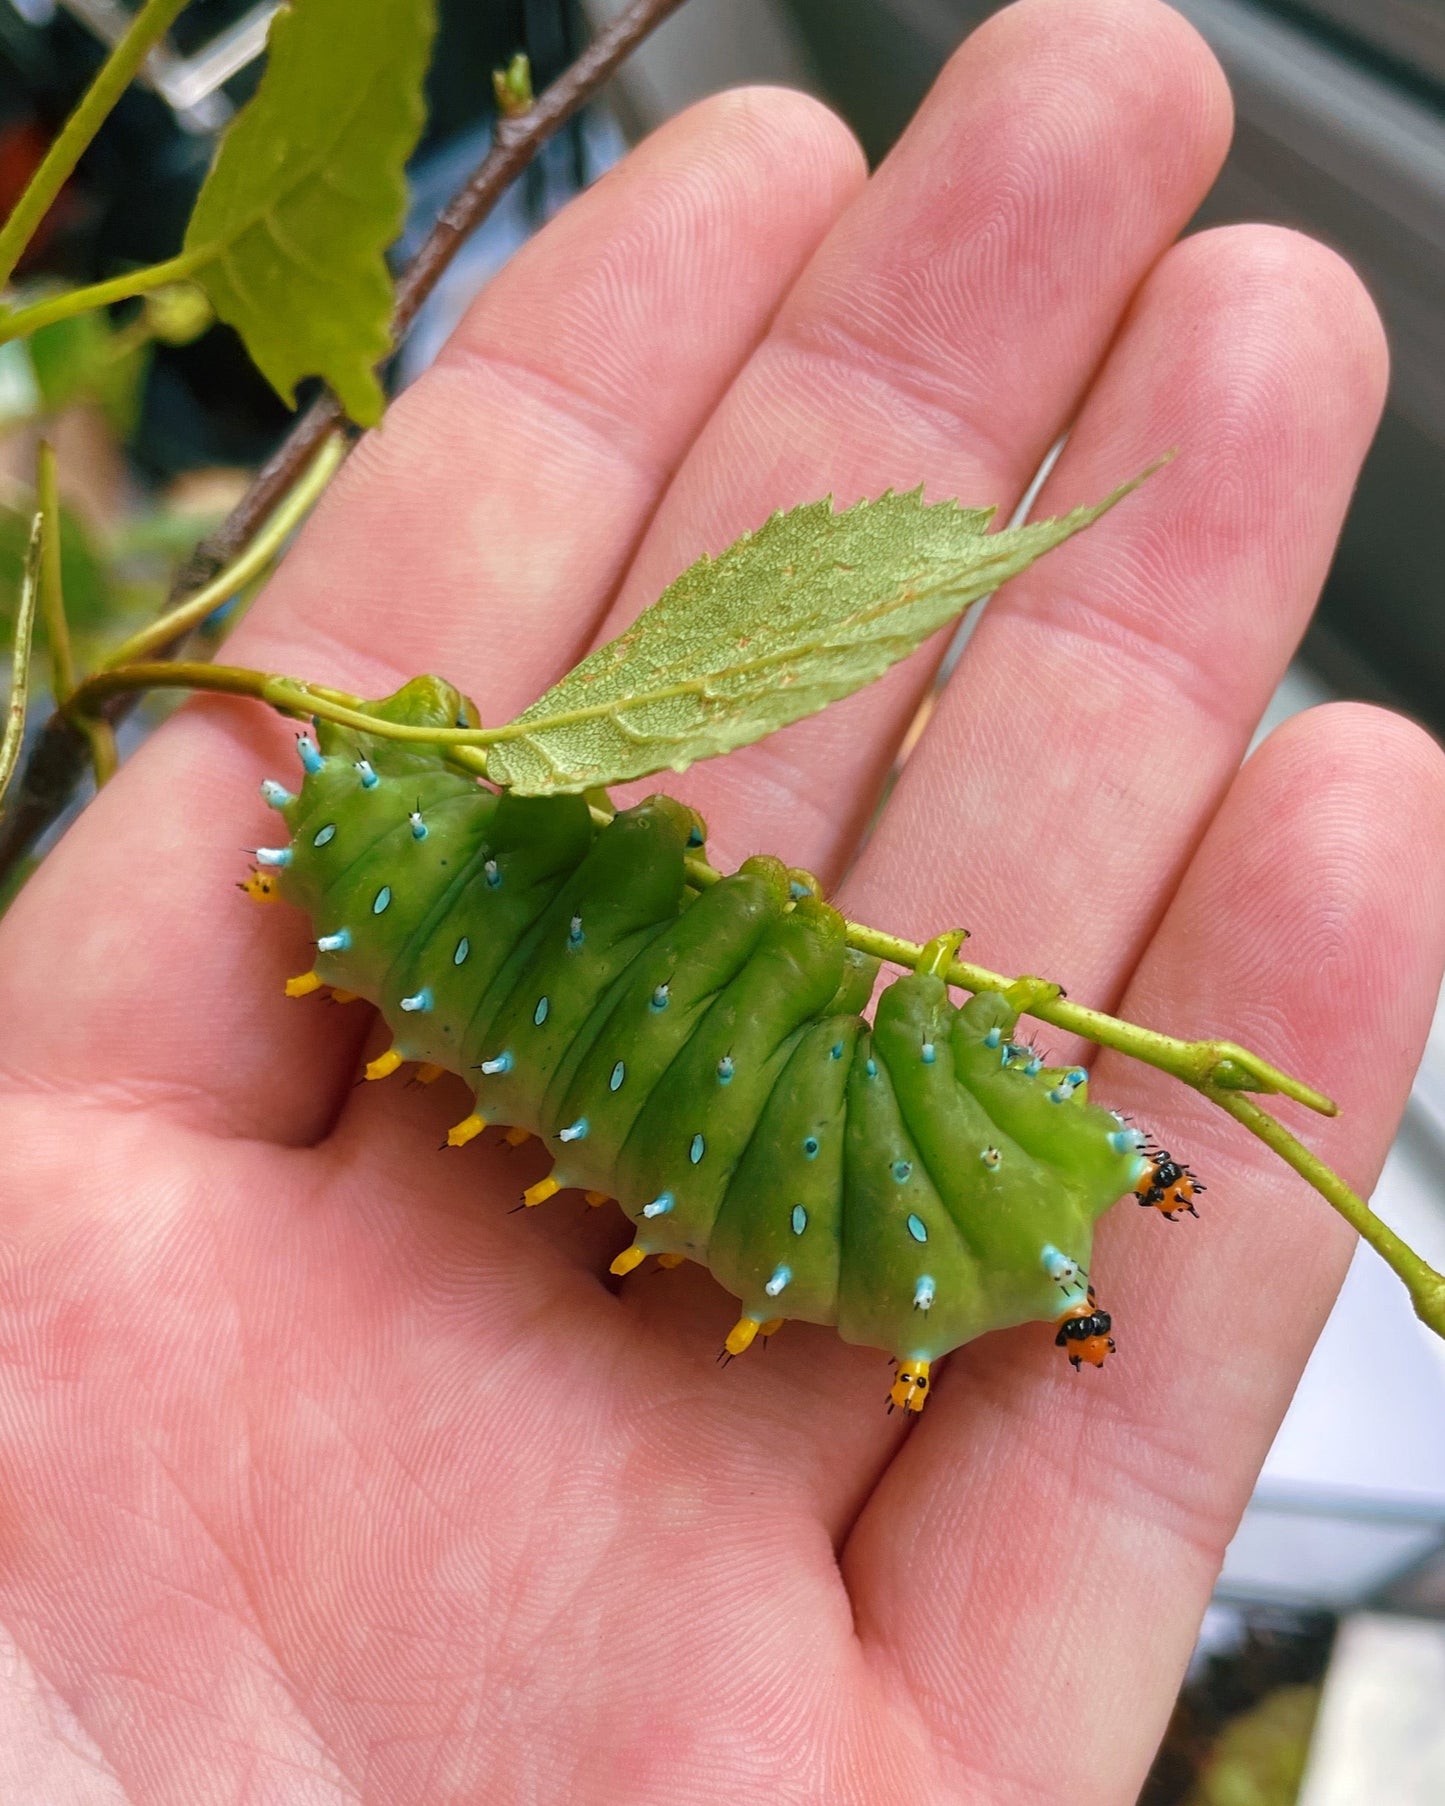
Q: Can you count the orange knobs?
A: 2